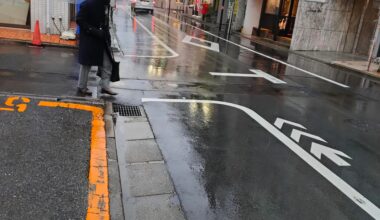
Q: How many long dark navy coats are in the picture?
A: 1